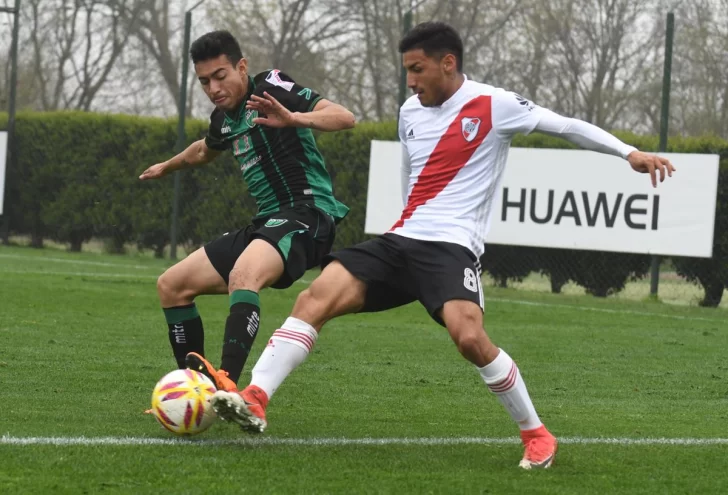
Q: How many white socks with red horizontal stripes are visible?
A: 2